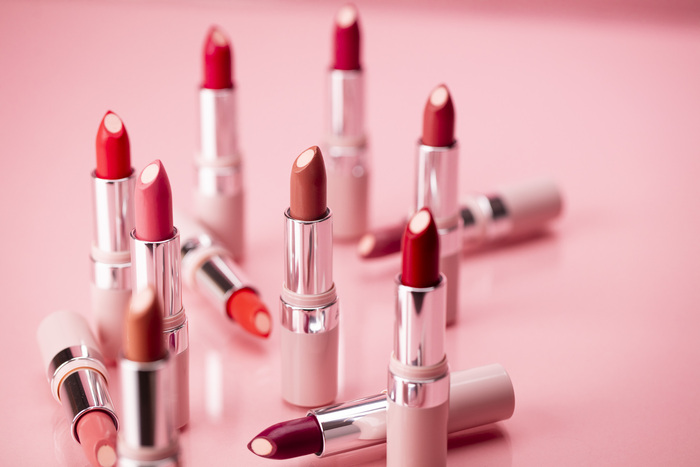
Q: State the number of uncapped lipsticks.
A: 12